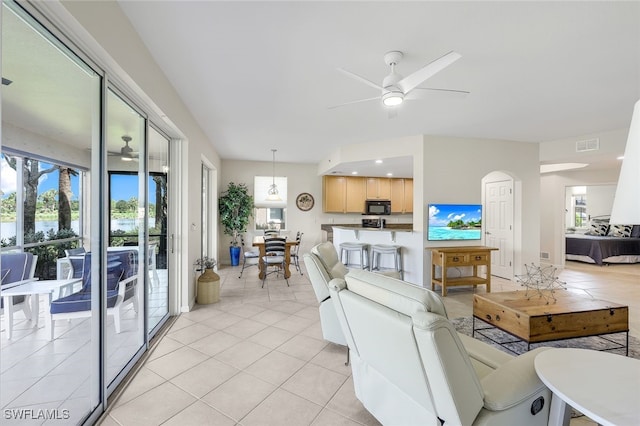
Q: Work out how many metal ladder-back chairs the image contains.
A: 4